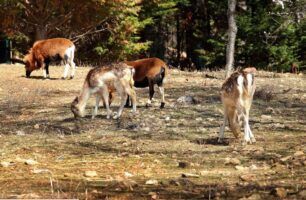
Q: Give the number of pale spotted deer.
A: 2